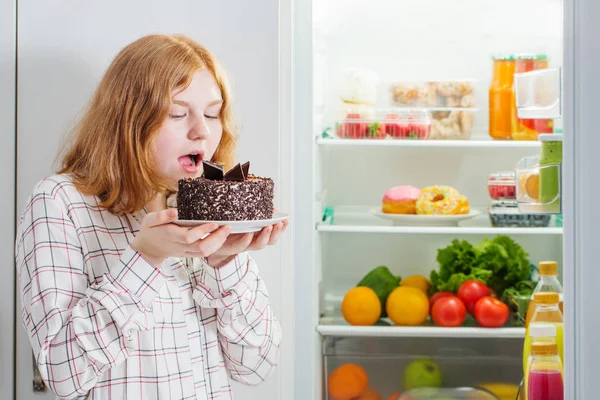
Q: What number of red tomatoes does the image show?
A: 4